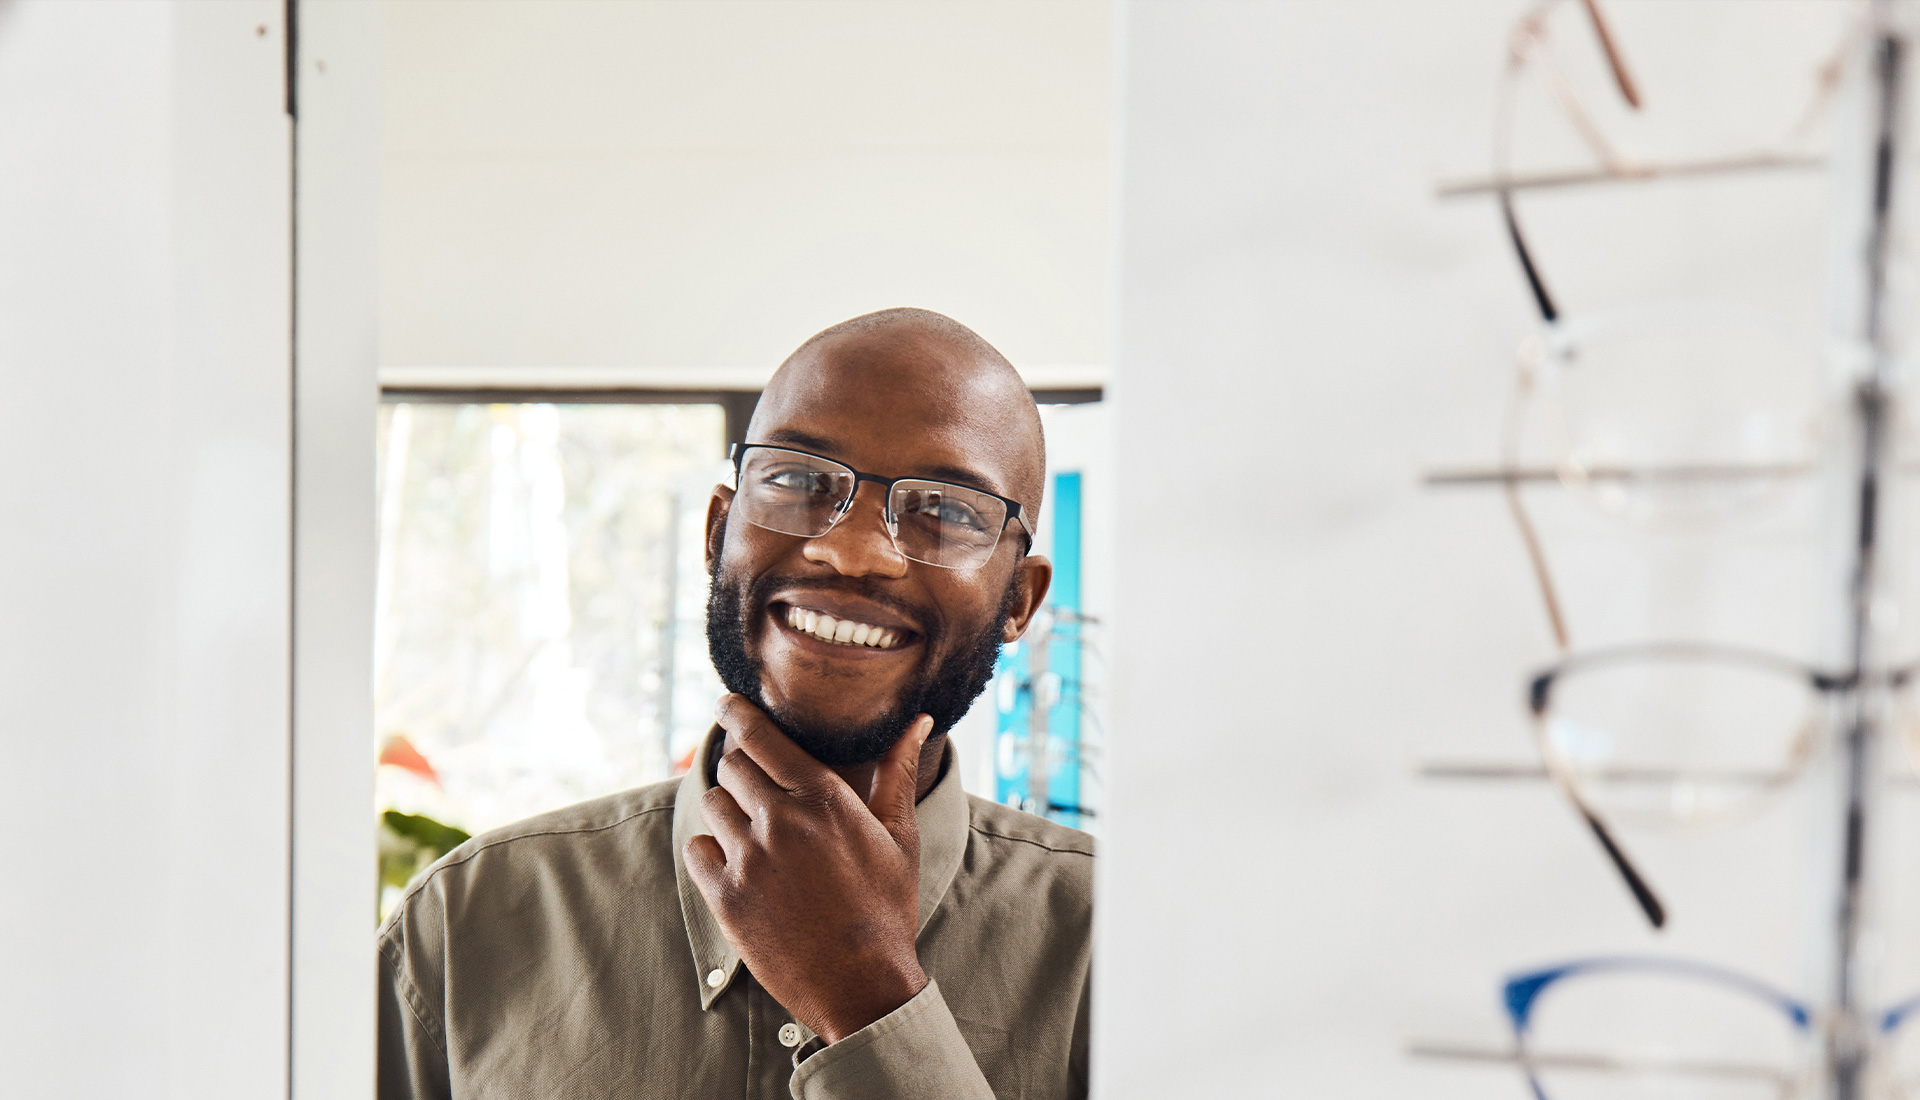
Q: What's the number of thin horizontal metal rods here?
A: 4